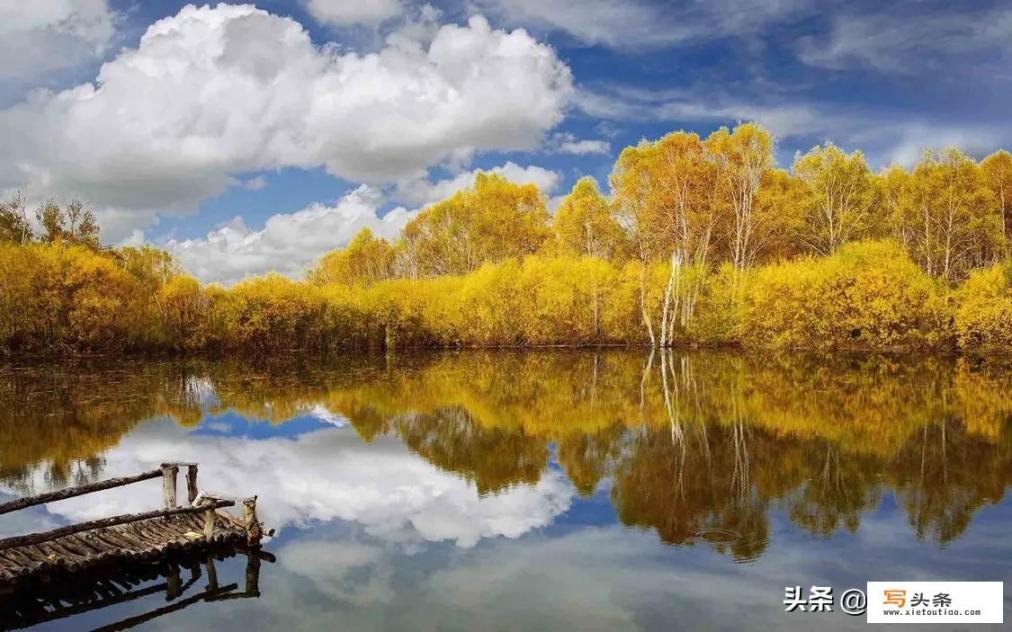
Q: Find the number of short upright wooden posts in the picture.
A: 4